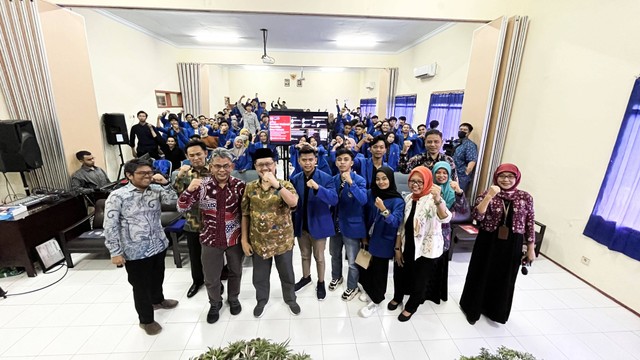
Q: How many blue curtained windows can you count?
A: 4